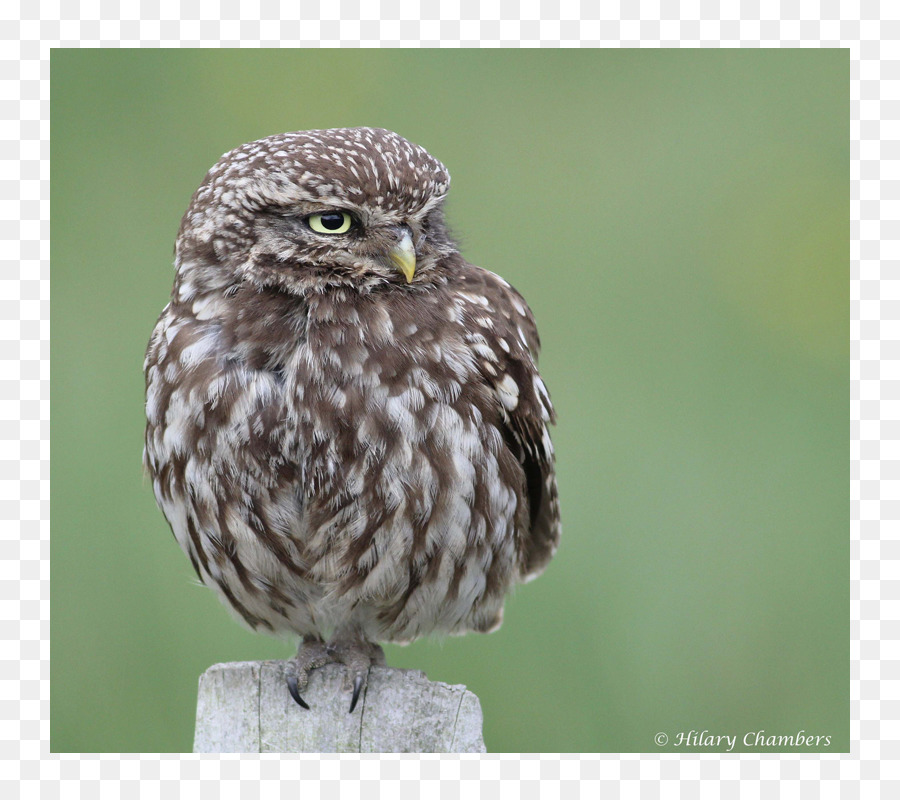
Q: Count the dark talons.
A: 2